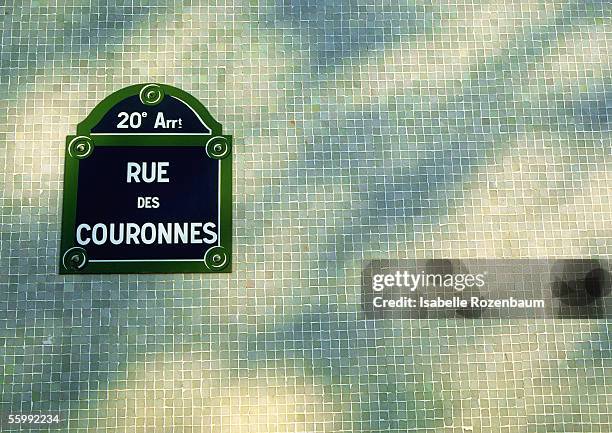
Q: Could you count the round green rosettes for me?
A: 5